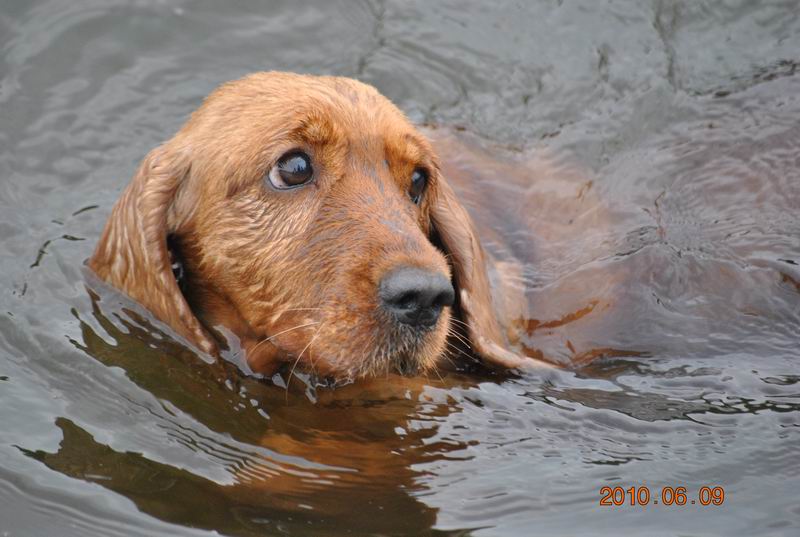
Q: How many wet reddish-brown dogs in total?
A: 1